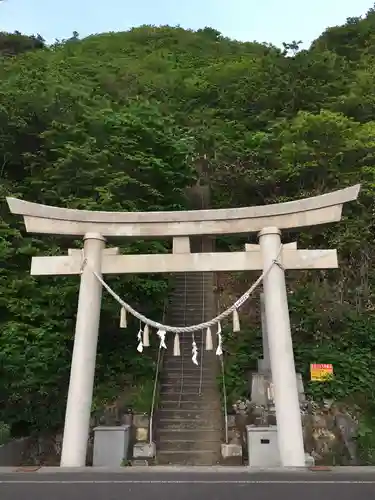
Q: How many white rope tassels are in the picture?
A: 5